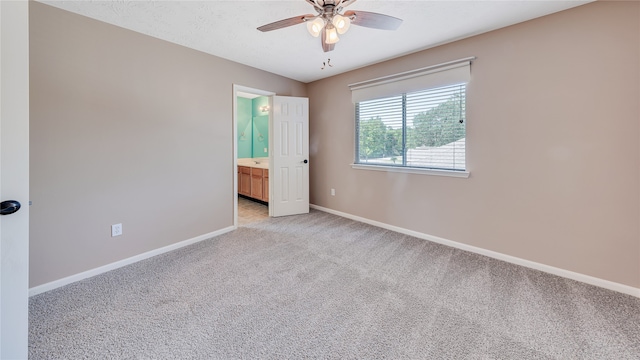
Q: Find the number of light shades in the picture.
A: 3